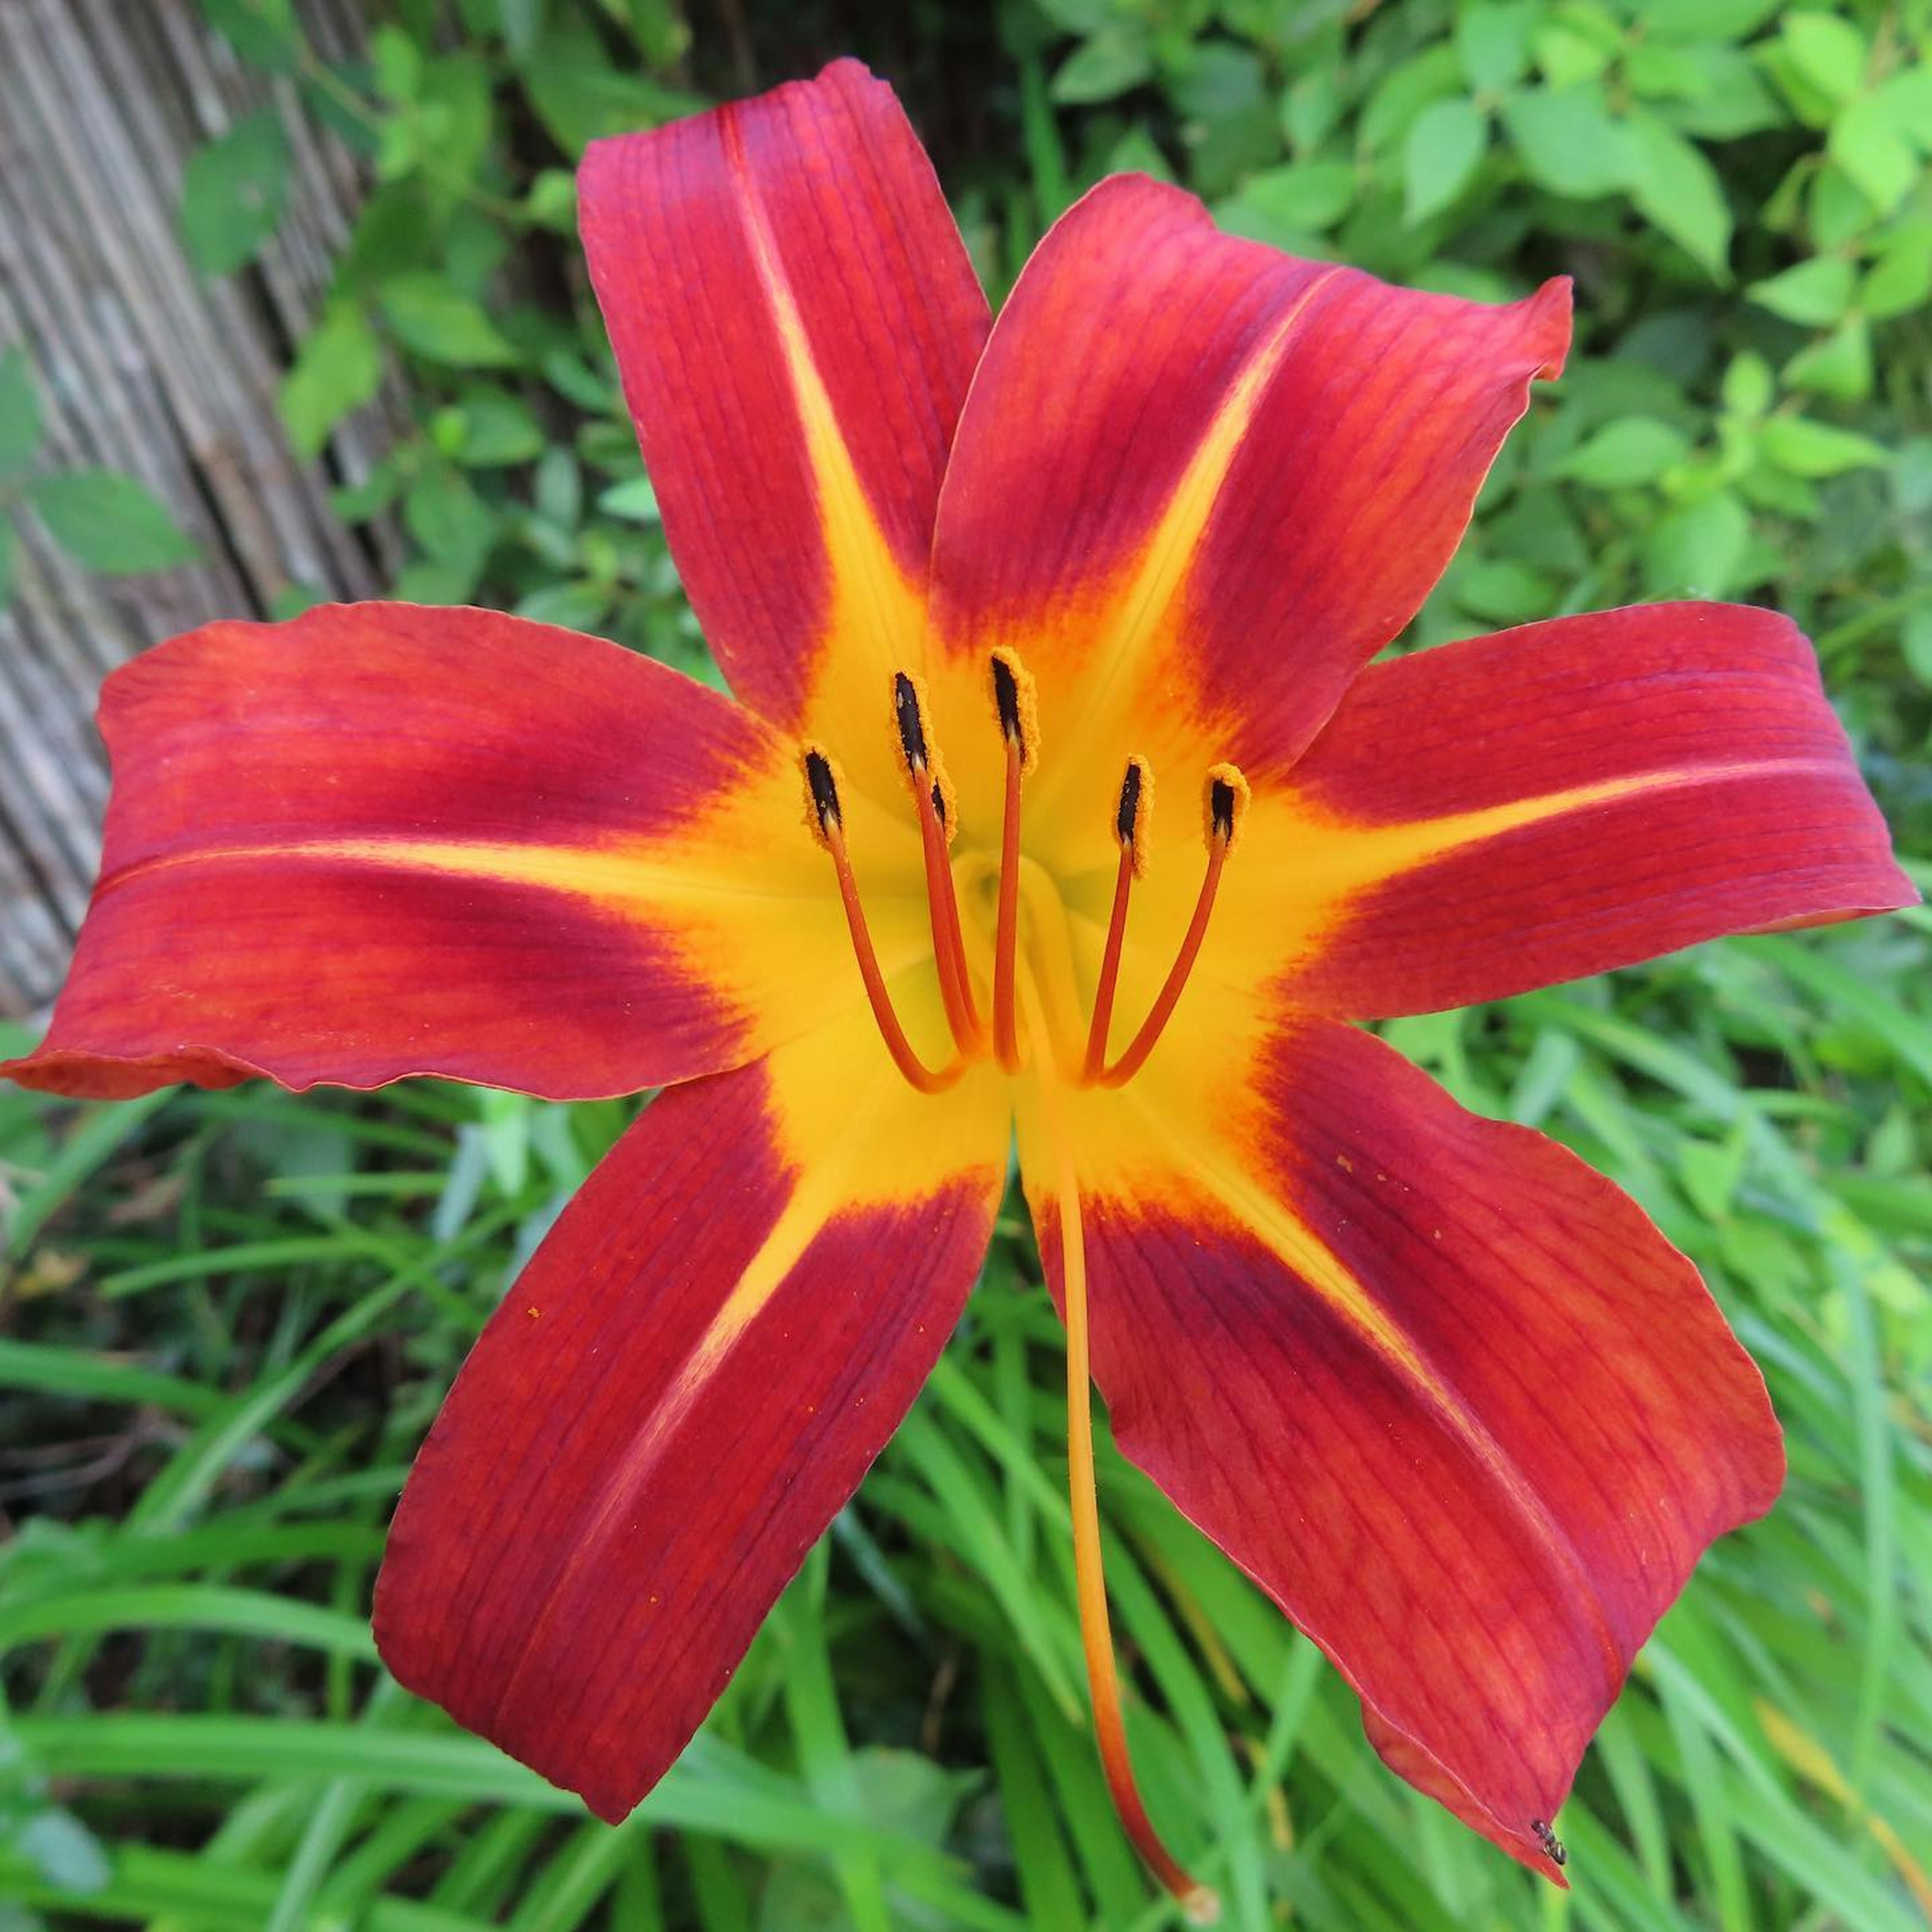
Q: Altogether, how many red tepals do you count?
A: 6